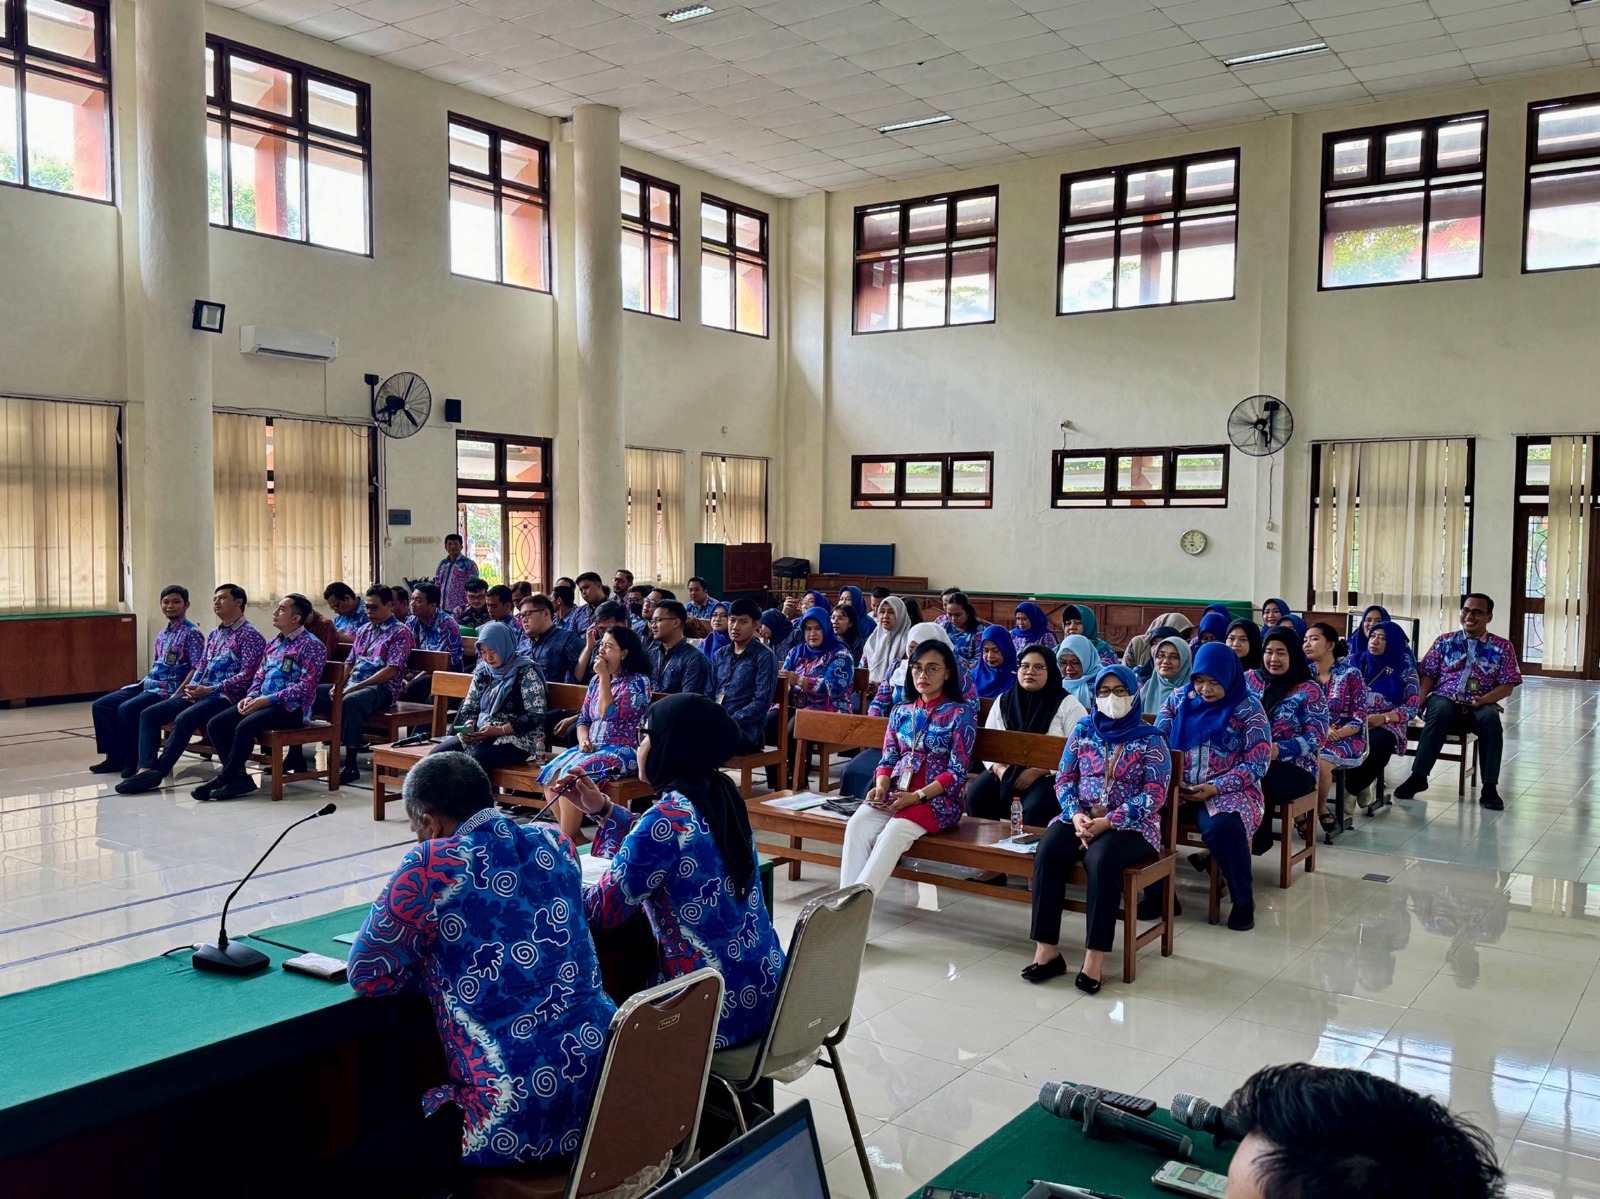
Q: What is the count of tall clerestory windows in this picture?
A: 9